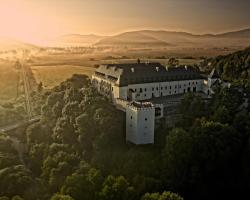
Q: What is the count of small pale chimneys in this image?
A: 4